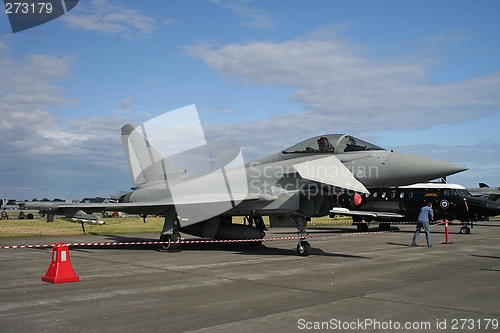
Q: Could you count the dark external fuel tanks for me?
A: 1